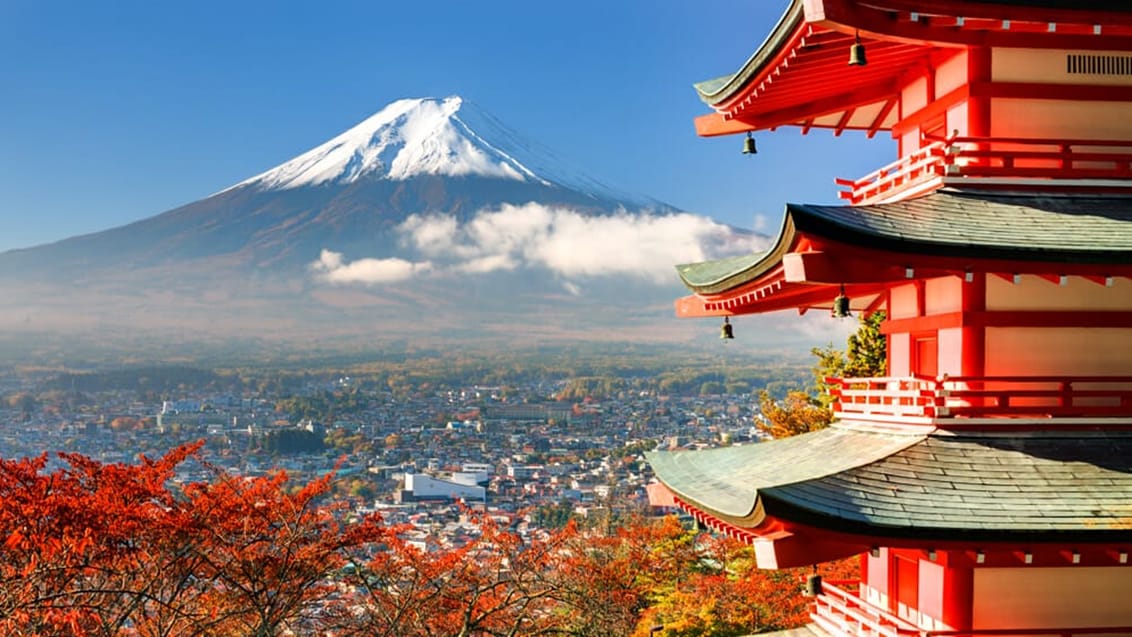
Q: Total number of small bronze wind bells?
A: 5